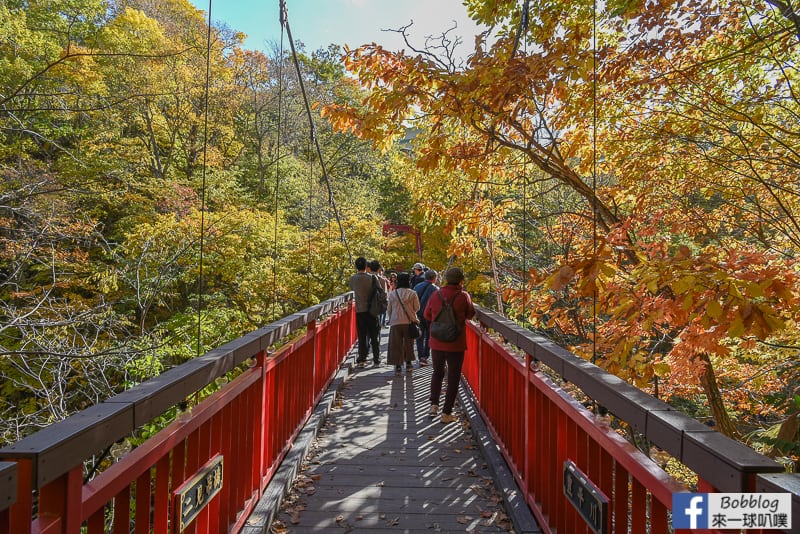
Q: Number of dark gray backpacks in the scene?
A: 2